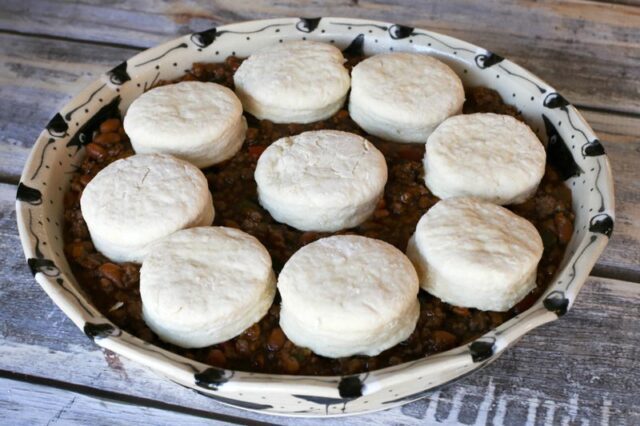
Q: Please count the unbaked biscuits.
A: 9